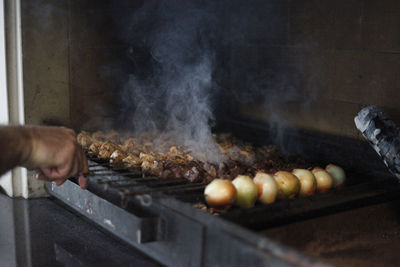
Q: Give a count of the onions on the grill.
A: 7